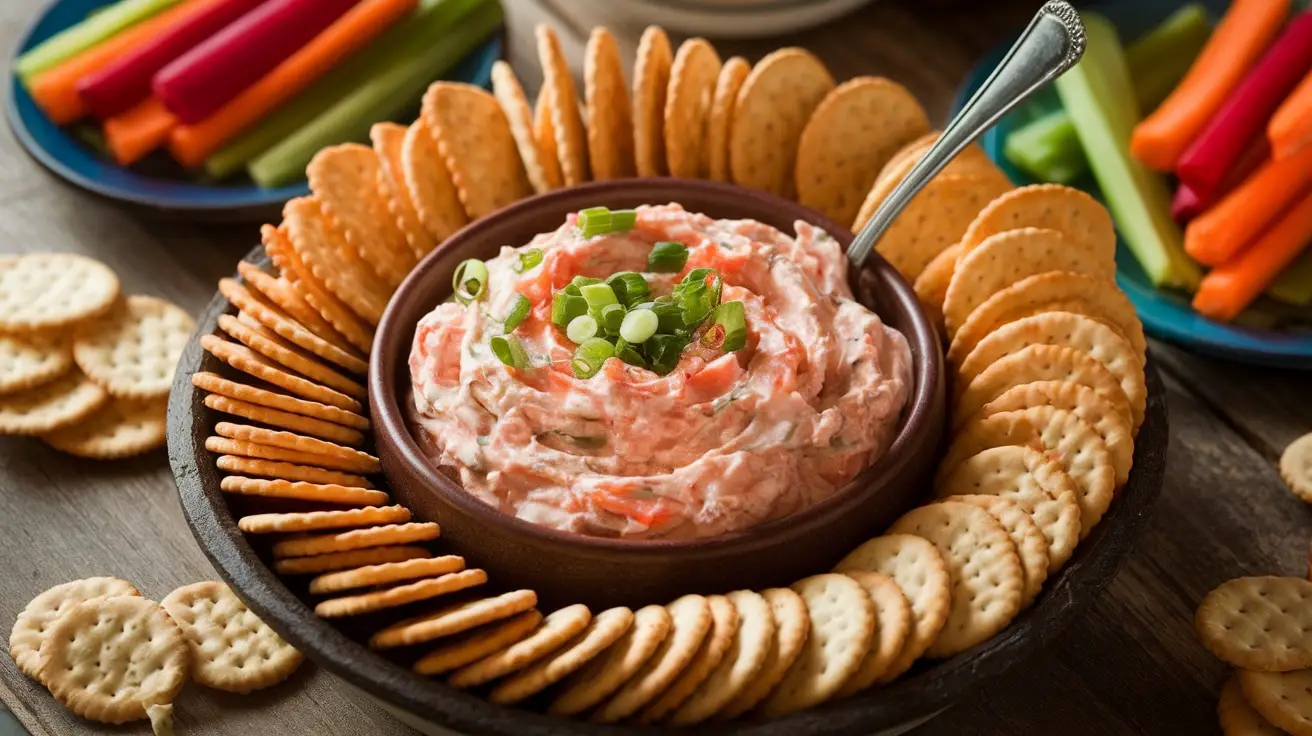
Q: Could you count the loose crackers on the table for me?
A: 12